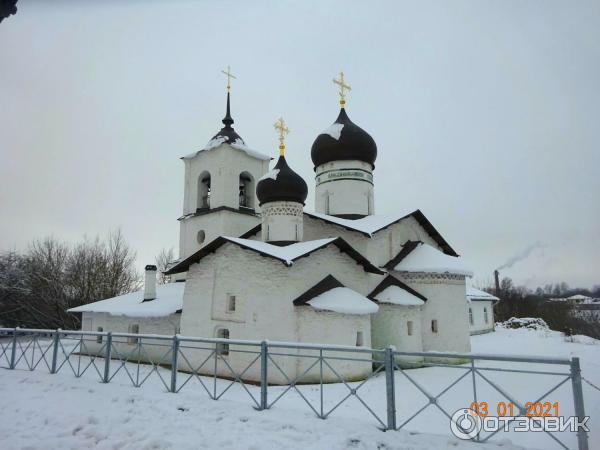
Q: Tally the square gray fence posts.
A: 7